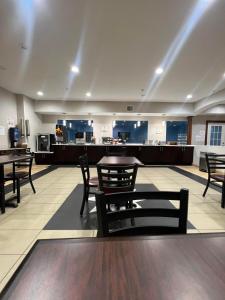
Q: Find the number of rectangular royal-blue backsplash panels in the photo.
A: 3